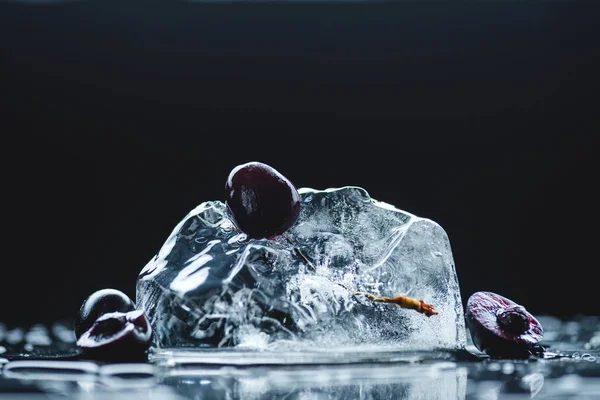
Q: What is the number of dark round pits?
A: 1